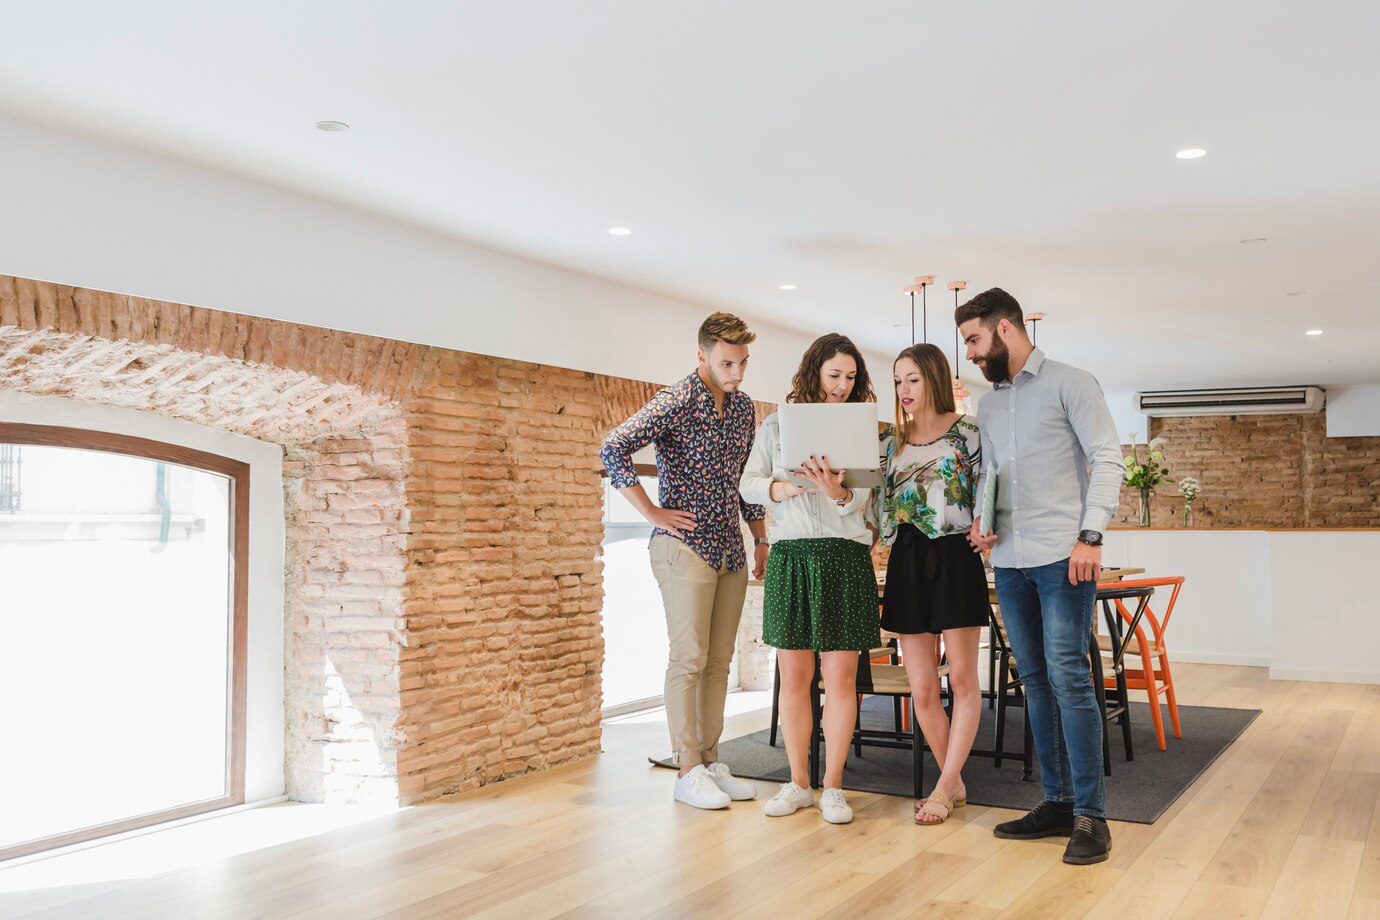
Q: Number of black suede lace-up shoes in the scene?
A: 2